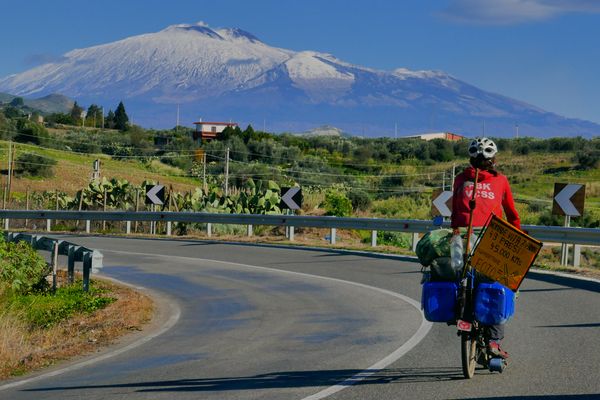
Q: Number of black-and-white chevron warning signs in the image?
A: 4